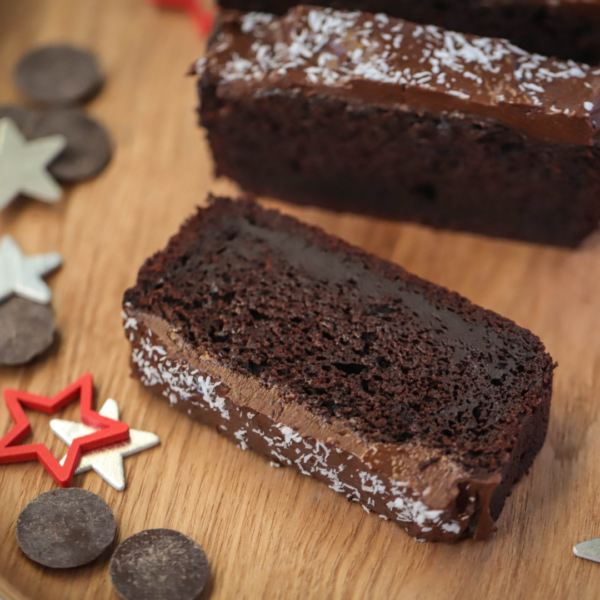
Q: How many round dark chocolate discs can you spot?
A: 6